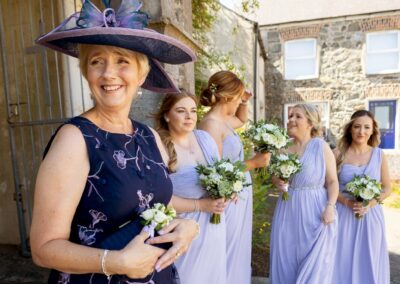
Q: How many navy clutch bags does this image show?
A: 1